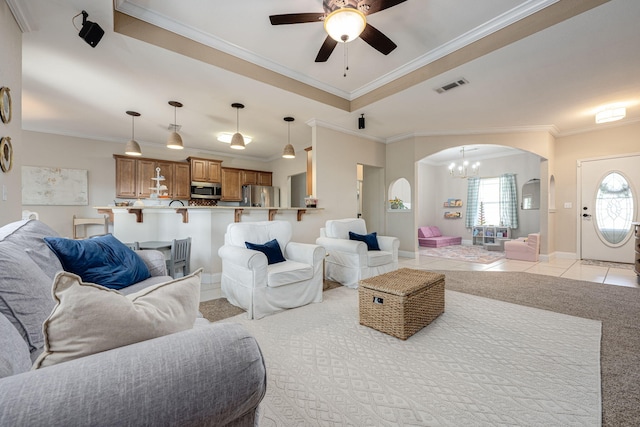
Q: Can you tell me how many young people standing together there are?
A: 0